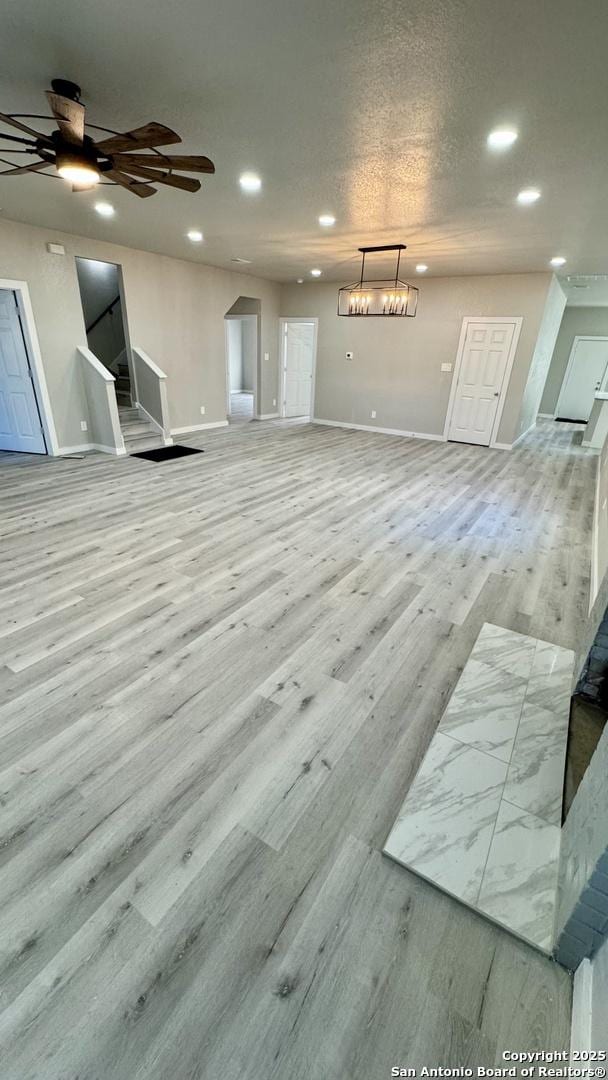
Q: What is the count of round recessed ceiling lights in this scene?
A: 9